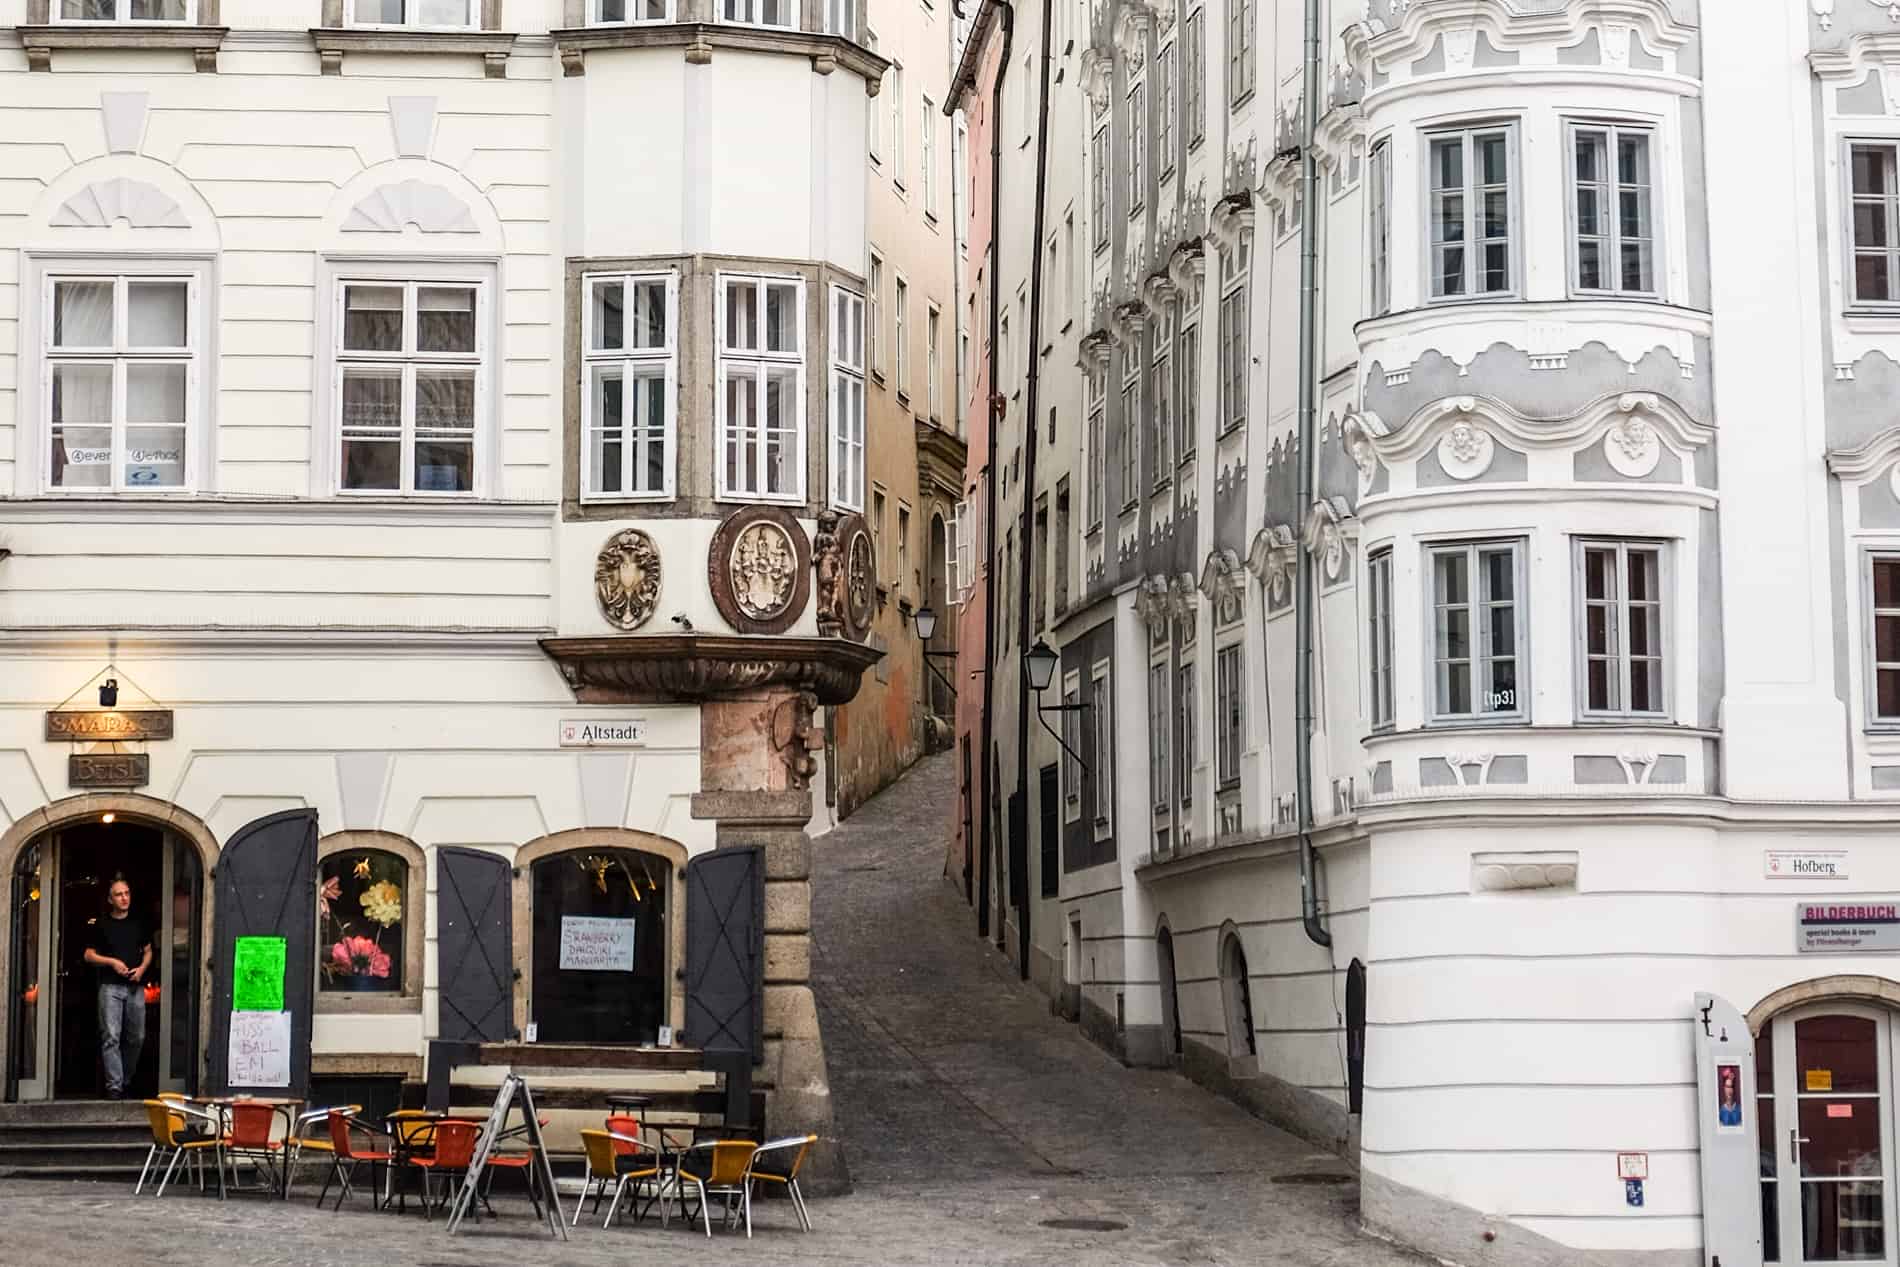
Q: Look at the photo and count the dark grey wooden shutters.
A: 3